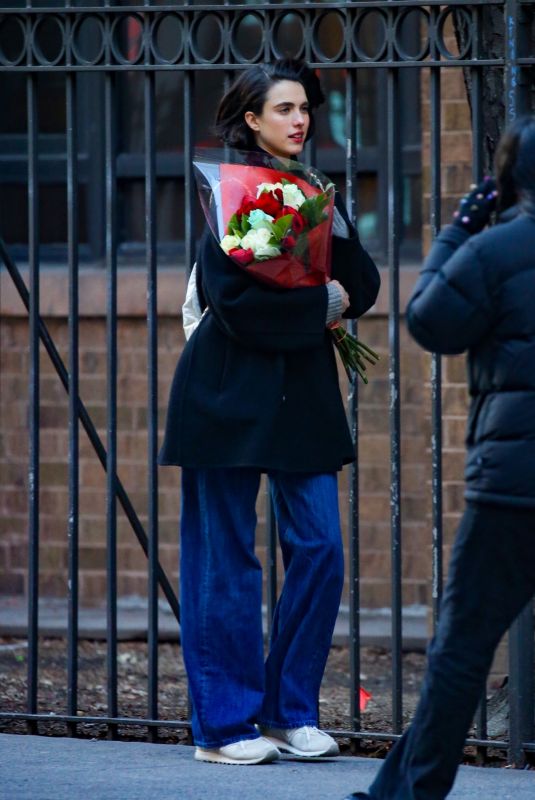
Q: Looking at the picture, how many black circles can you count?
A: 12